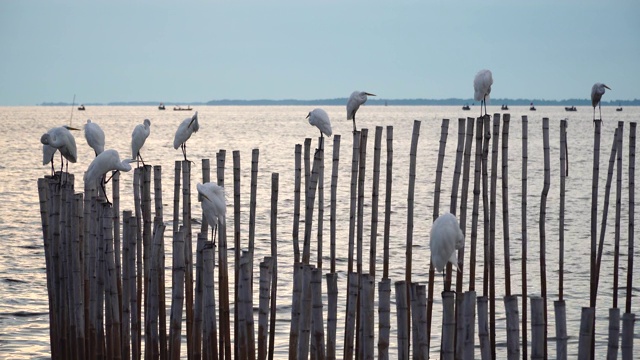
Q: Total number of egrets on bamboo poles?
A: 12